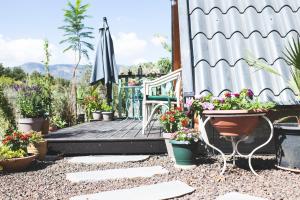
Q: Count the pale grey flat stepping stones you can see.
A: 4